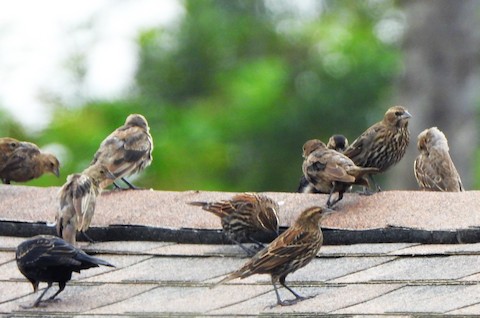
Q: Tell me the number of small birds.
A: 11